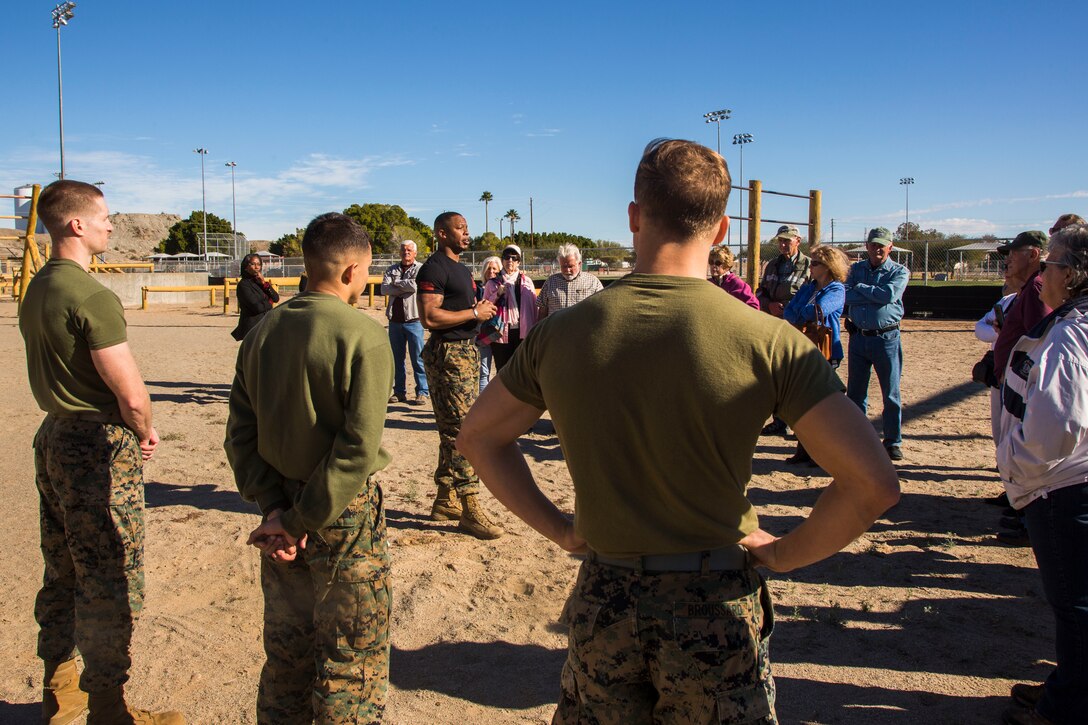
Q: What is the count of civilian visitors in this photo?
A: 13